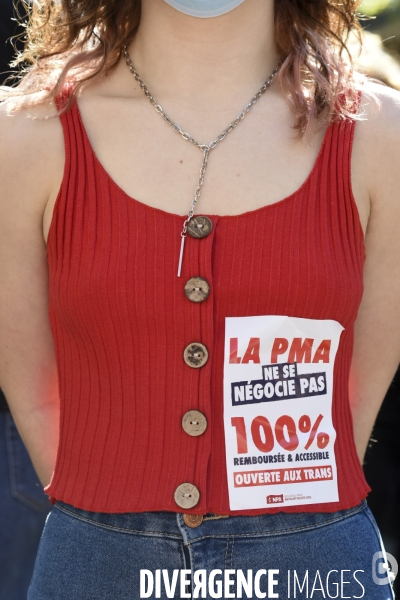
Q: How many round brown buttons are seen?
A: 5